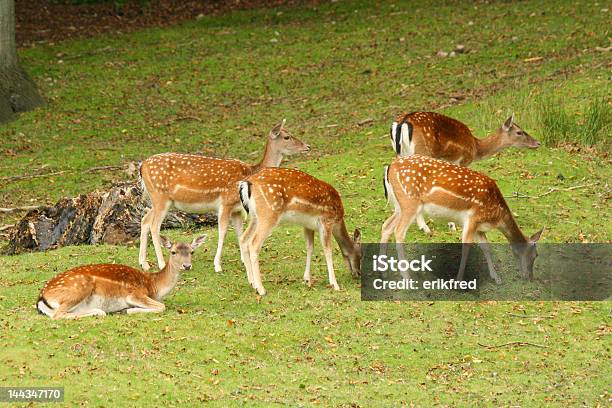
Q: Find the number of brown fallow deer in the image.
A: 5